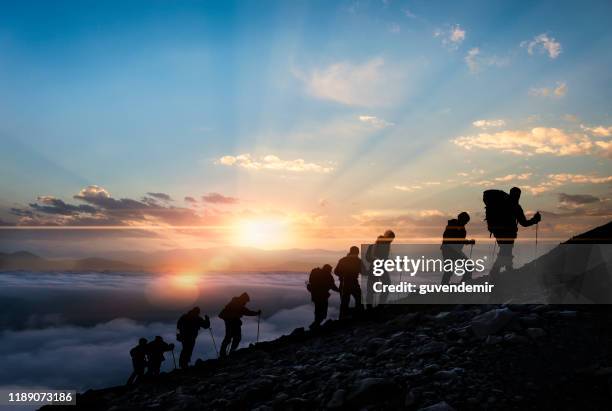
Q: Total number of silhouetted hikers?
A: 9